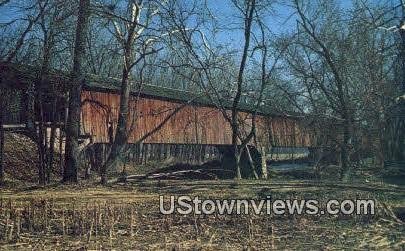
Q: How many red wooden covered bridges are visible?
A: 1